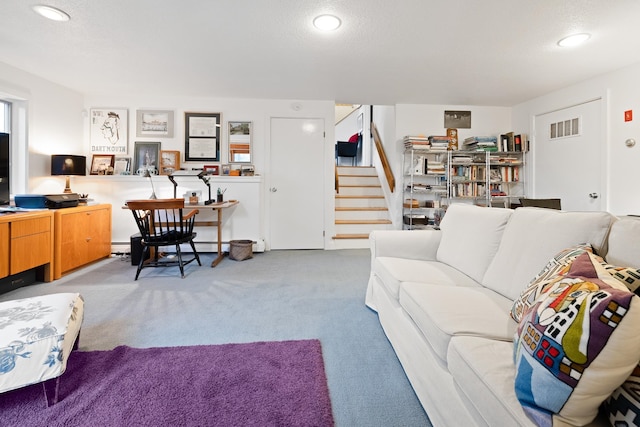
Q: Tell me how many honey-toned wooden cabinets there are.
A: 2